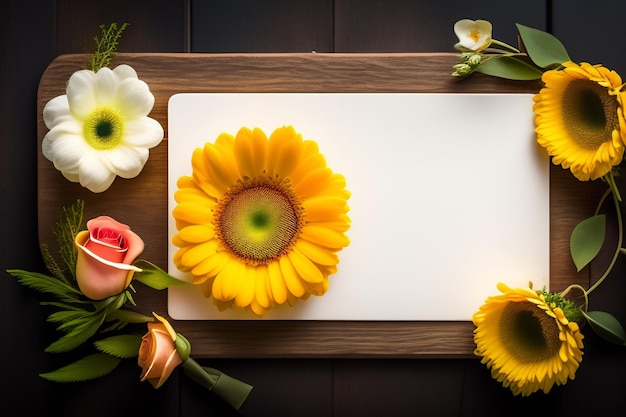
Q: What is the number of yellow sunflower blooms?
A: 3